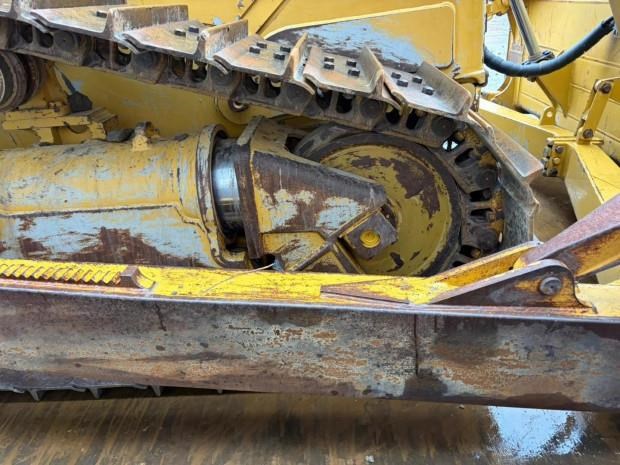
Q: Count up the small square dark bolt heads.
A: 15